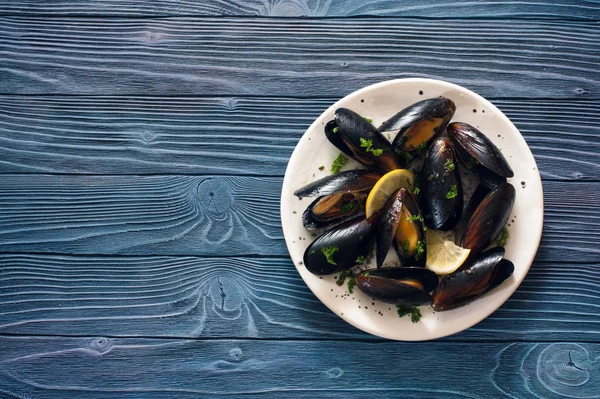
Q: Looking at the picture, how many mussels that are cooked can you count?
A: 10